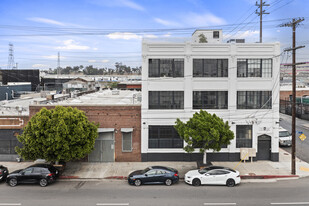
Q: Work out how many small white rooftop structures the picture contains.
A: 1